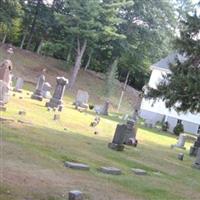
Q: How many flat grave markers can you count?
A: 3